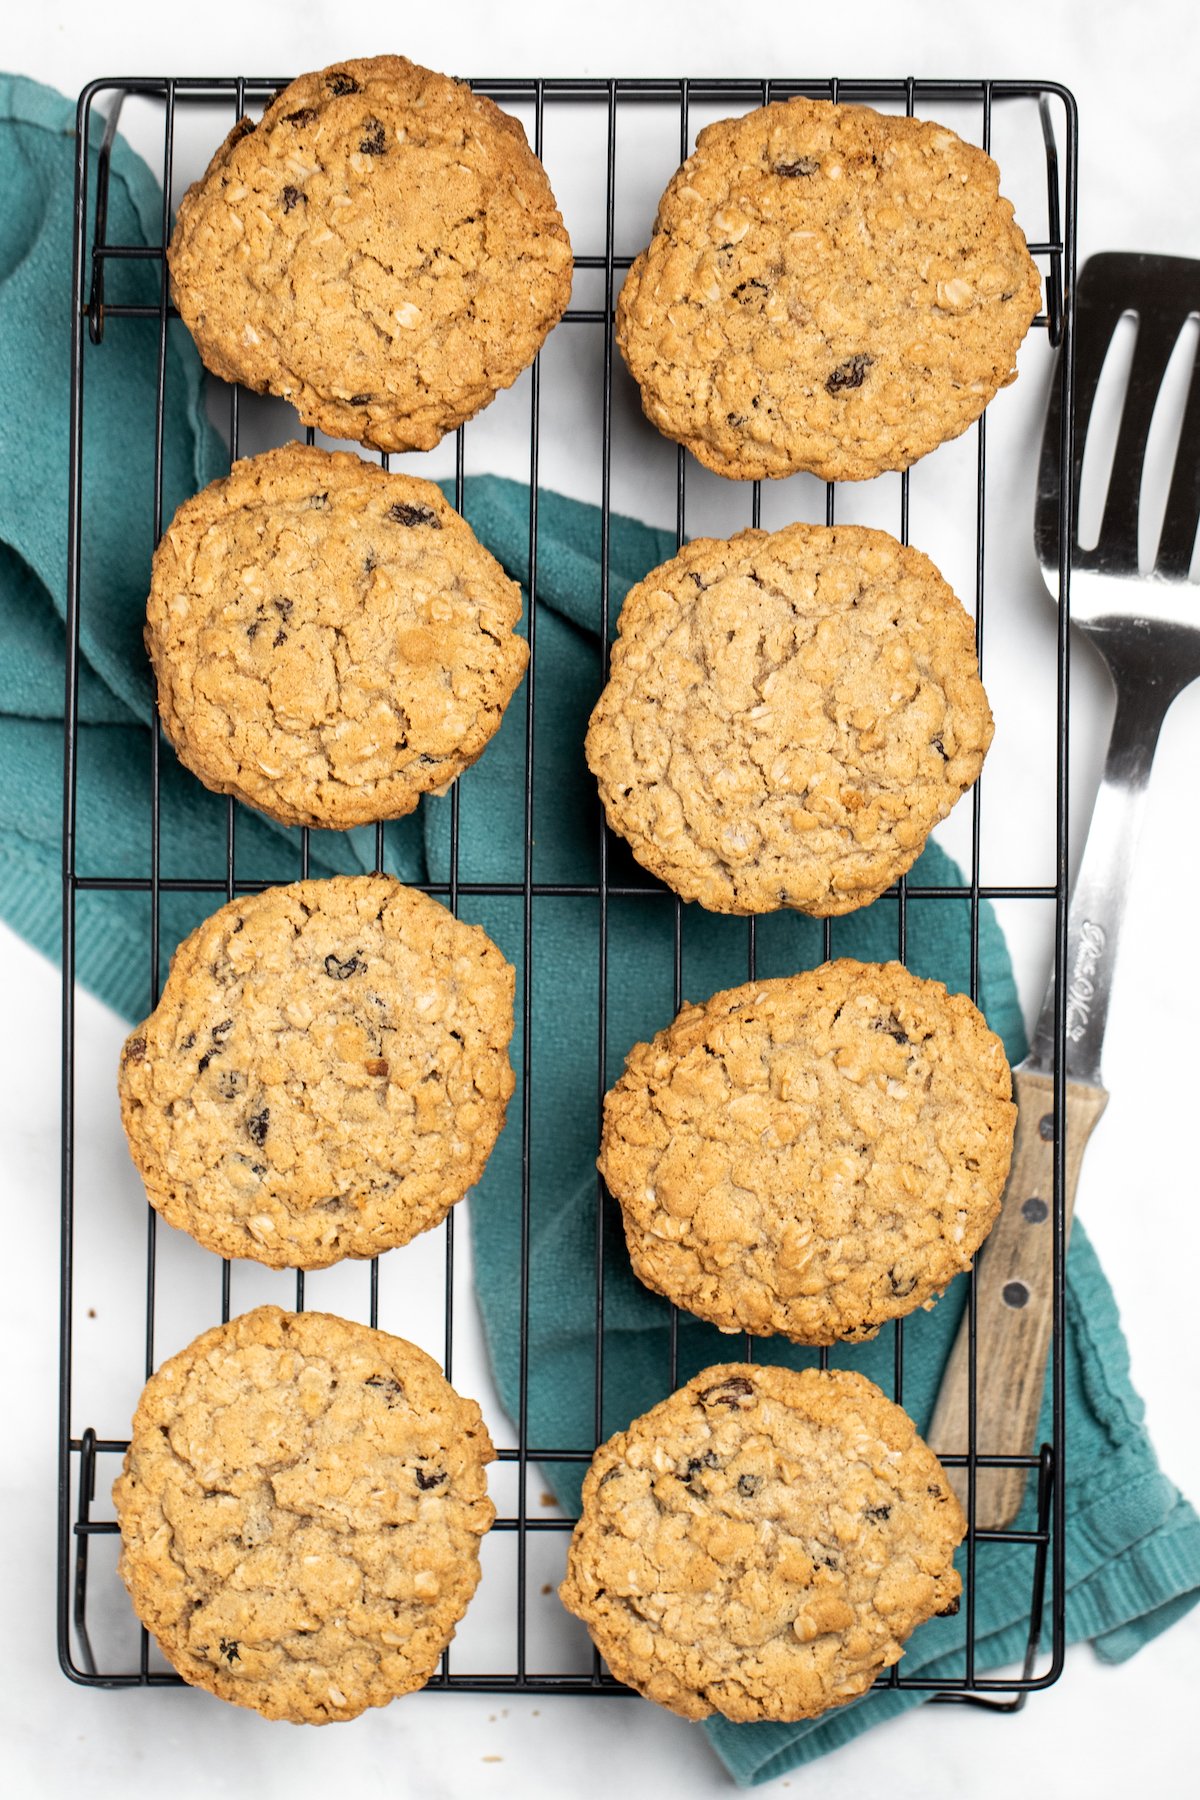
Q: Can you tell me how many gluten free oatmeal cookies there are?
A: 8